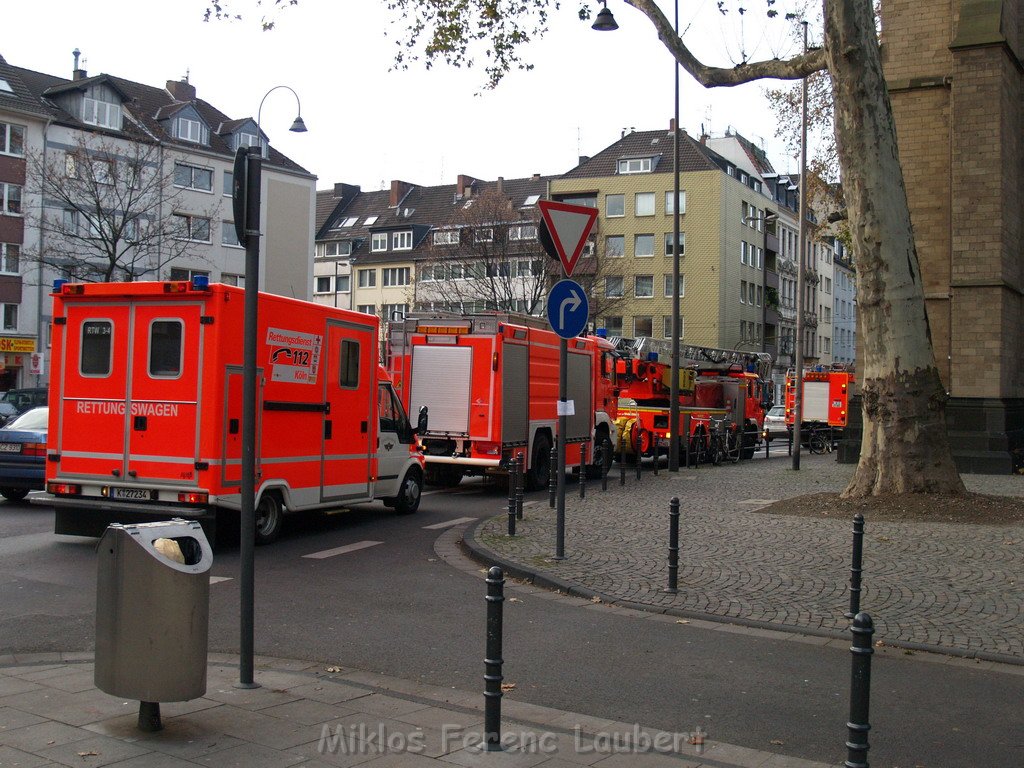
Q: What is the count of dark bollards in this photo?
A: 12